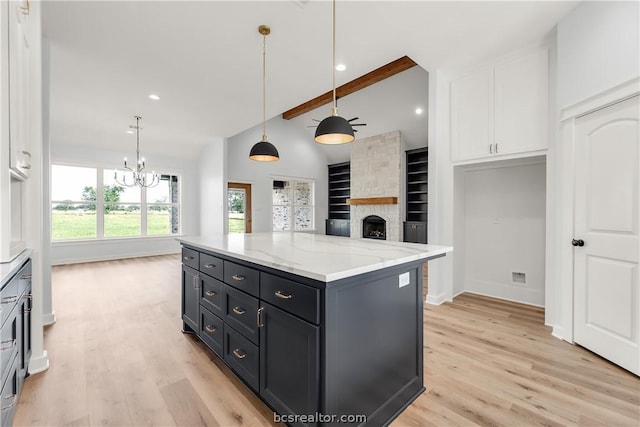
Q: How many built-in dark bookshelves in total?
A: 2